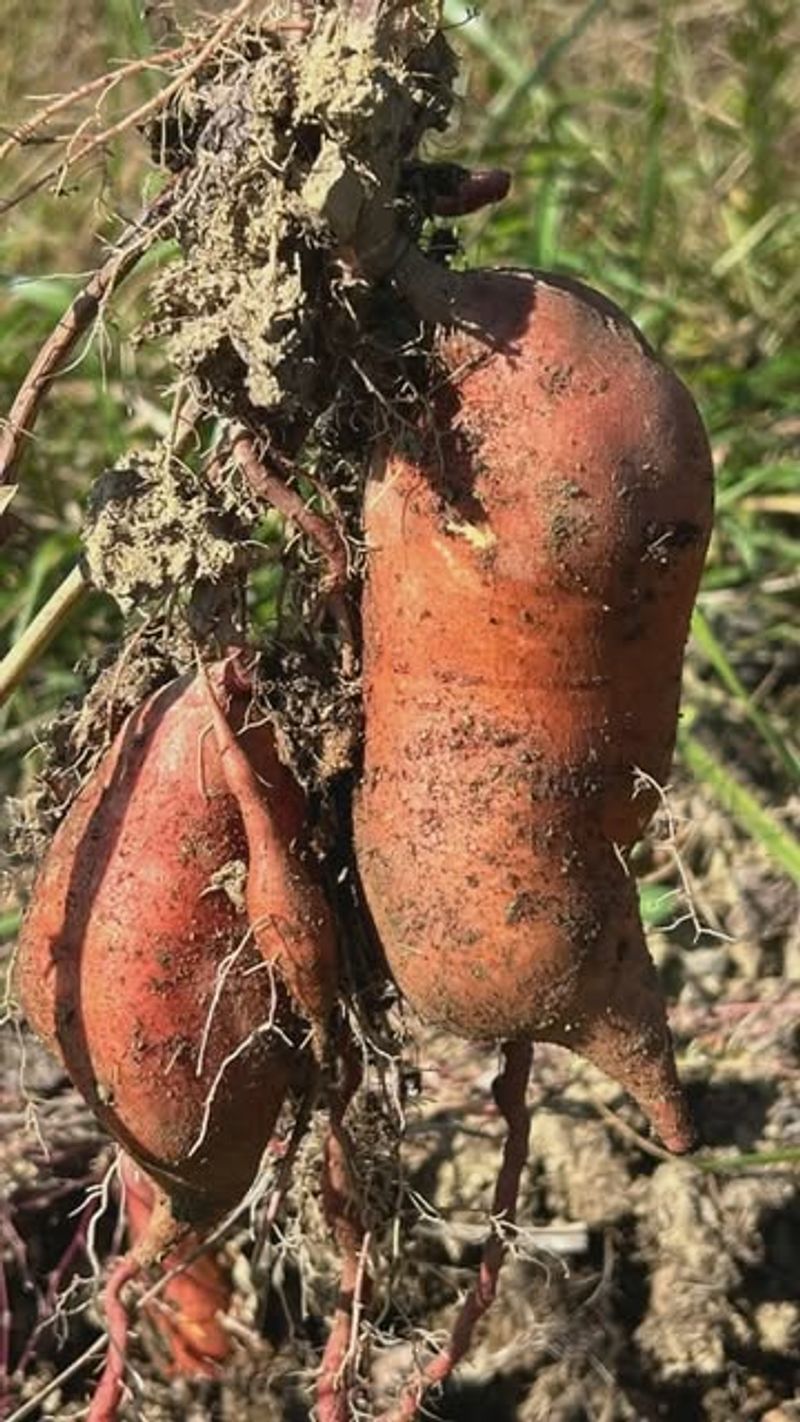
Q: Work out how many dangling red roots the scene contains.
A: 3